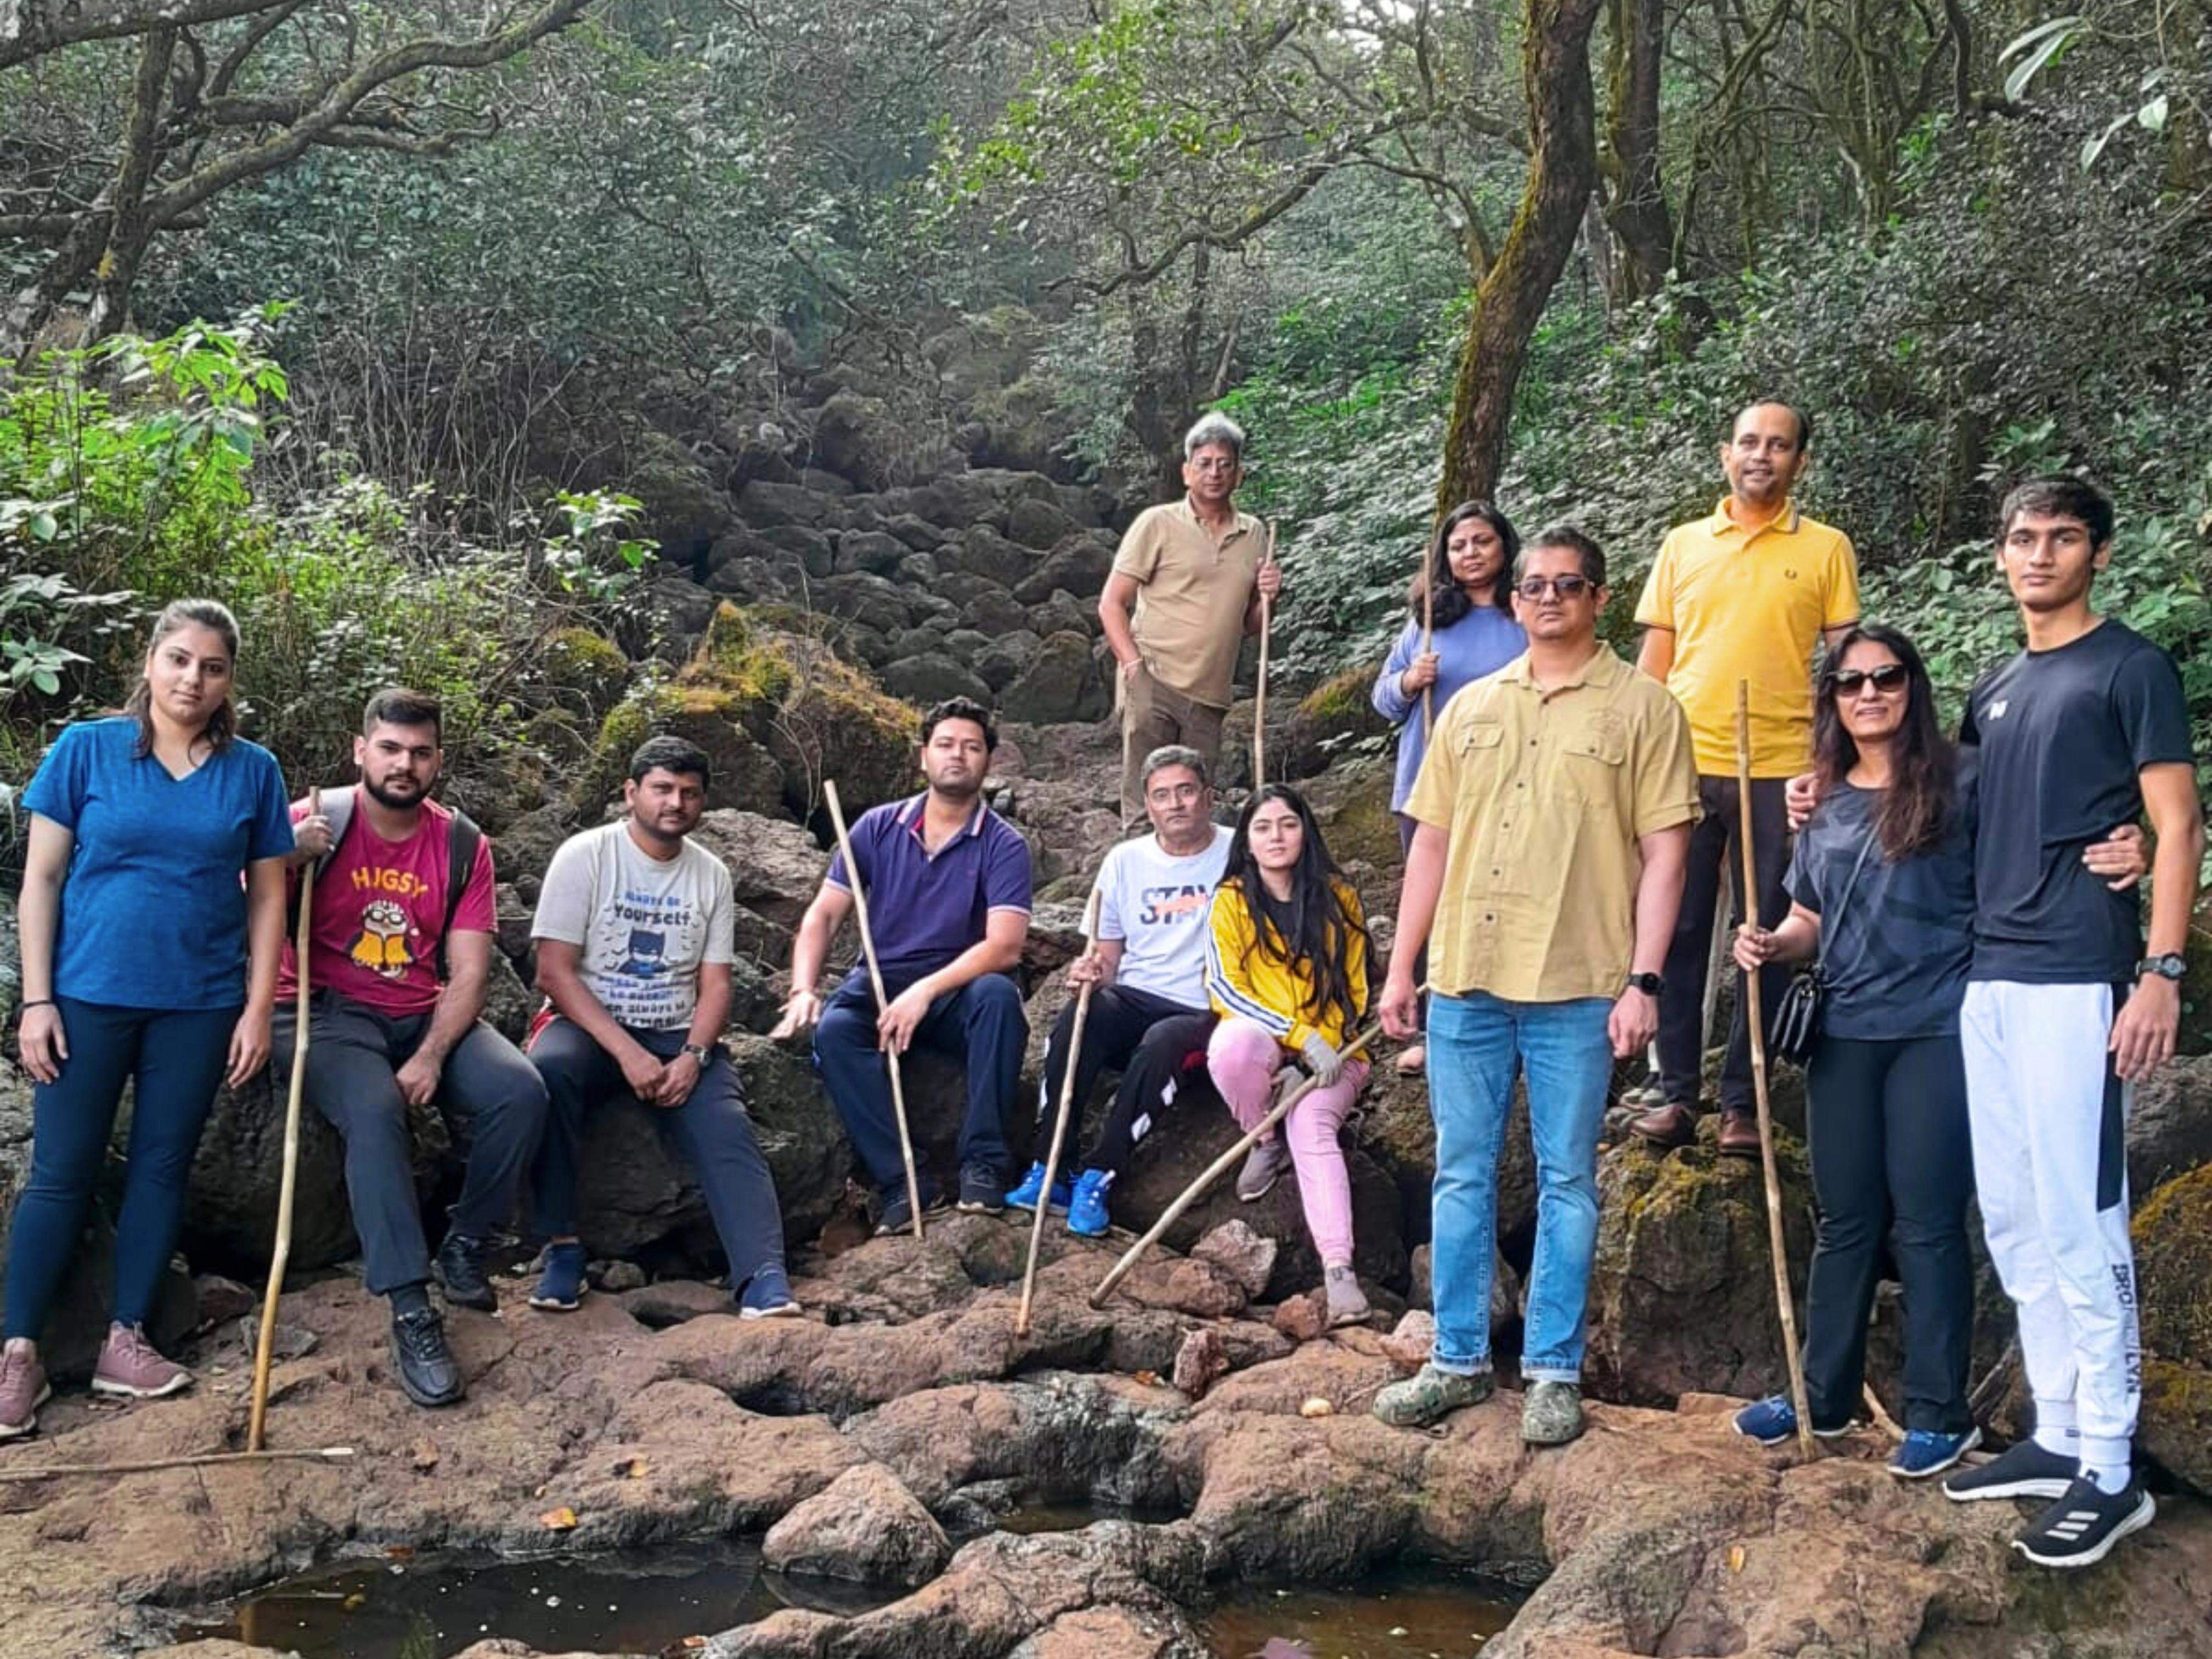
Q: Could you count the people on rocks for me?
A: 12